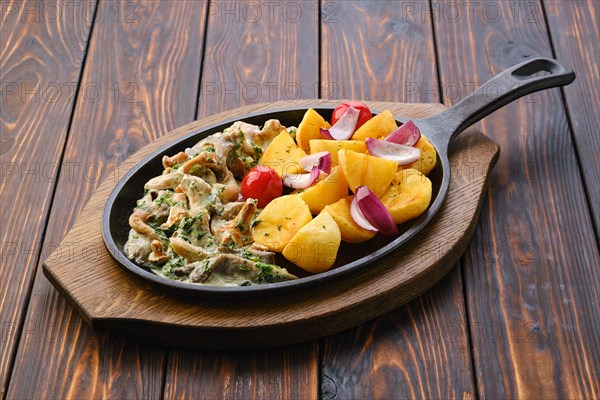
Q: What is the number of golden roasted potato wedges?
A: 11